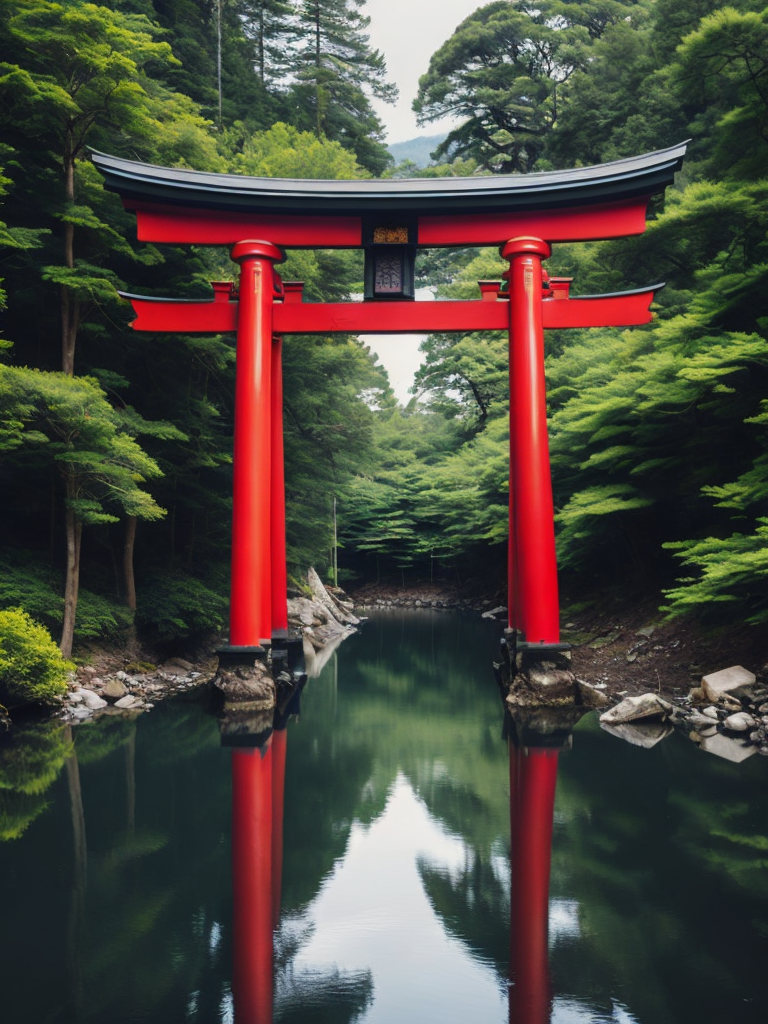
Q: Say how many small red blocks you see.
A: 4